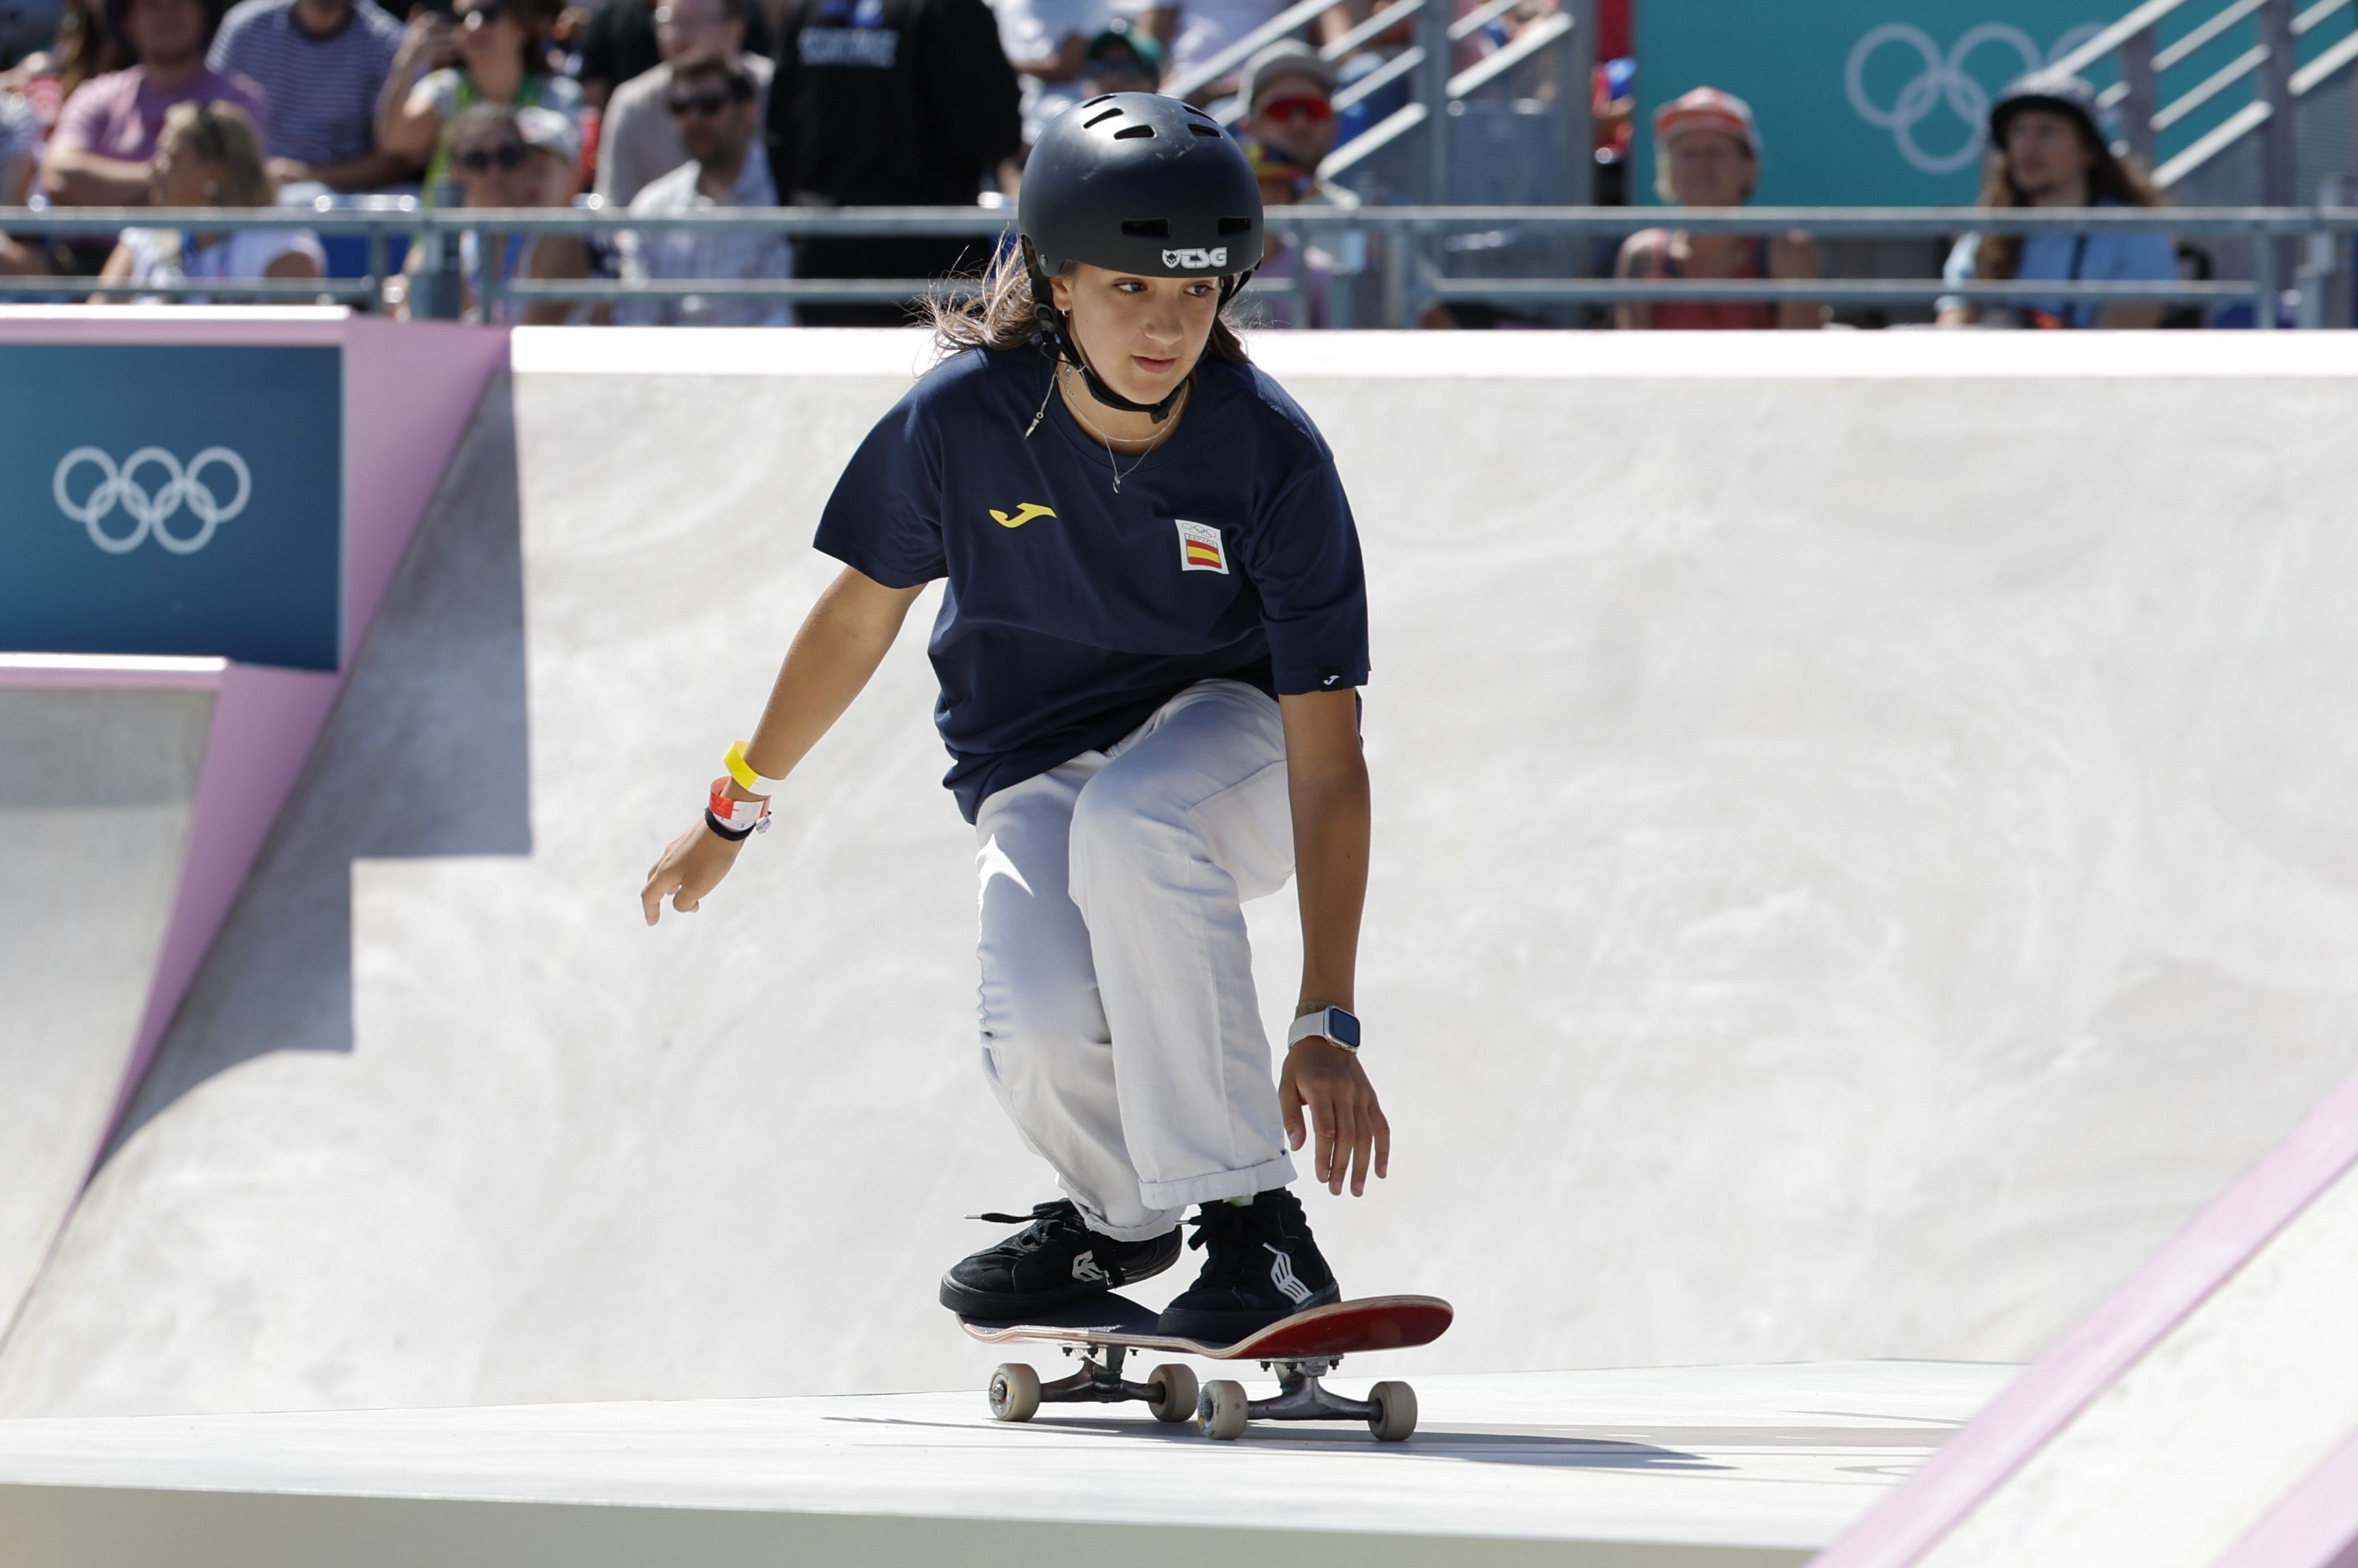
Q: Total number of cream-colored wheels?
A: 4